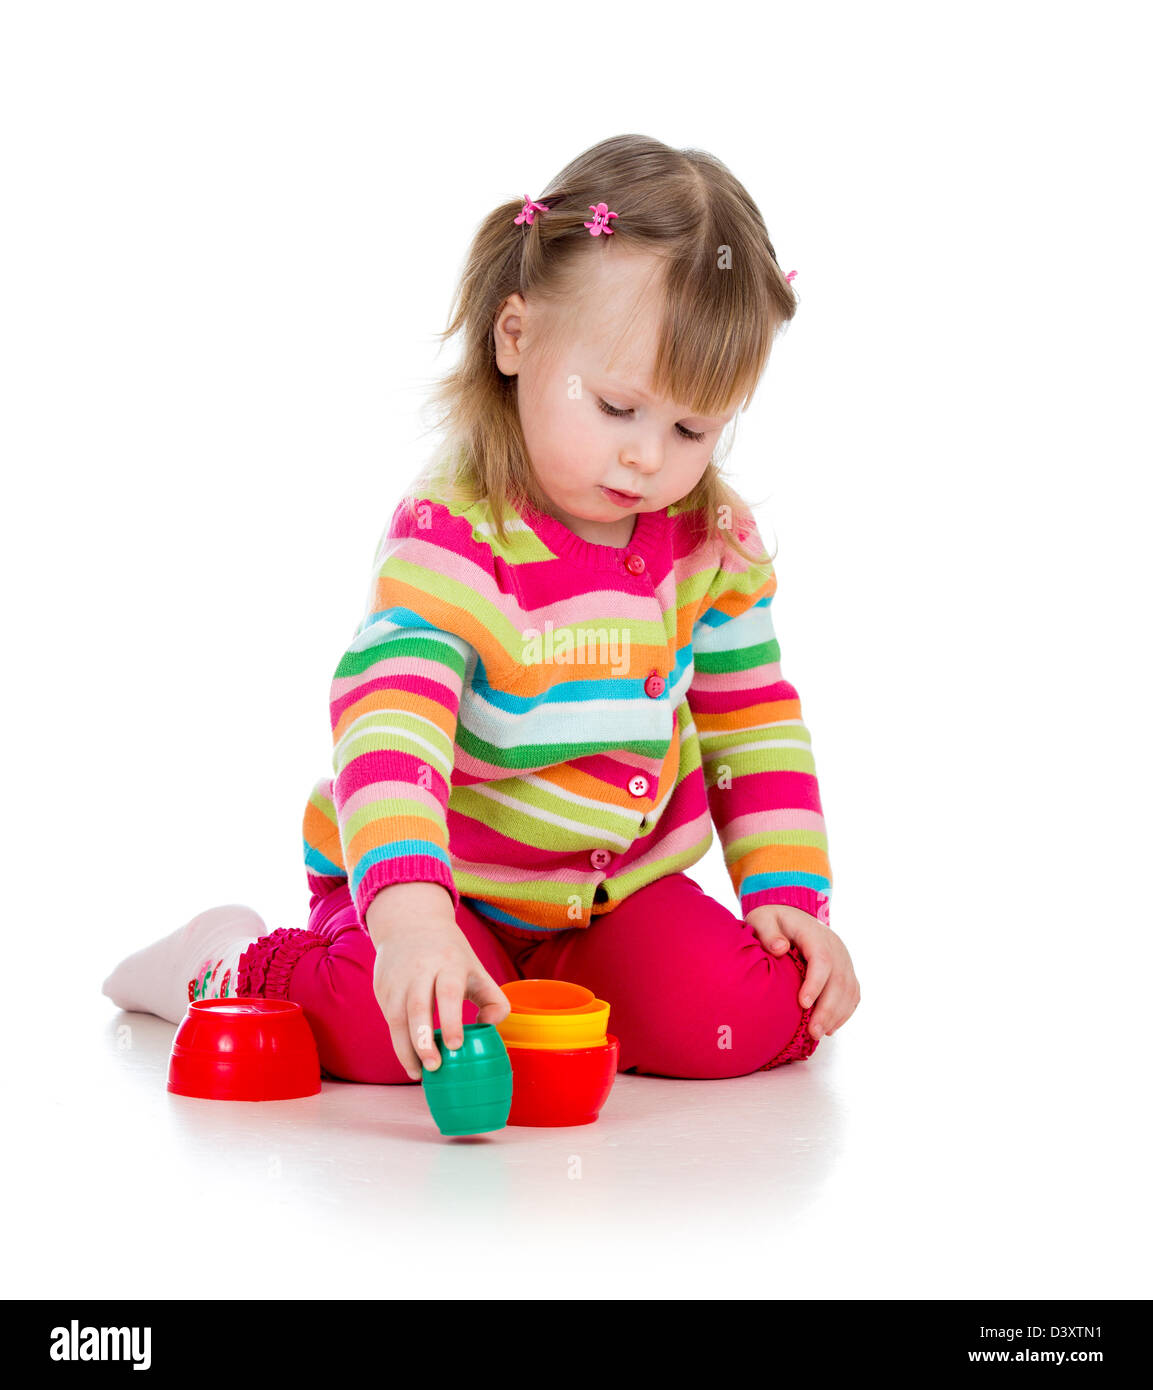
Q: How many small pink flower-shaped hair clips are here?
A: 3